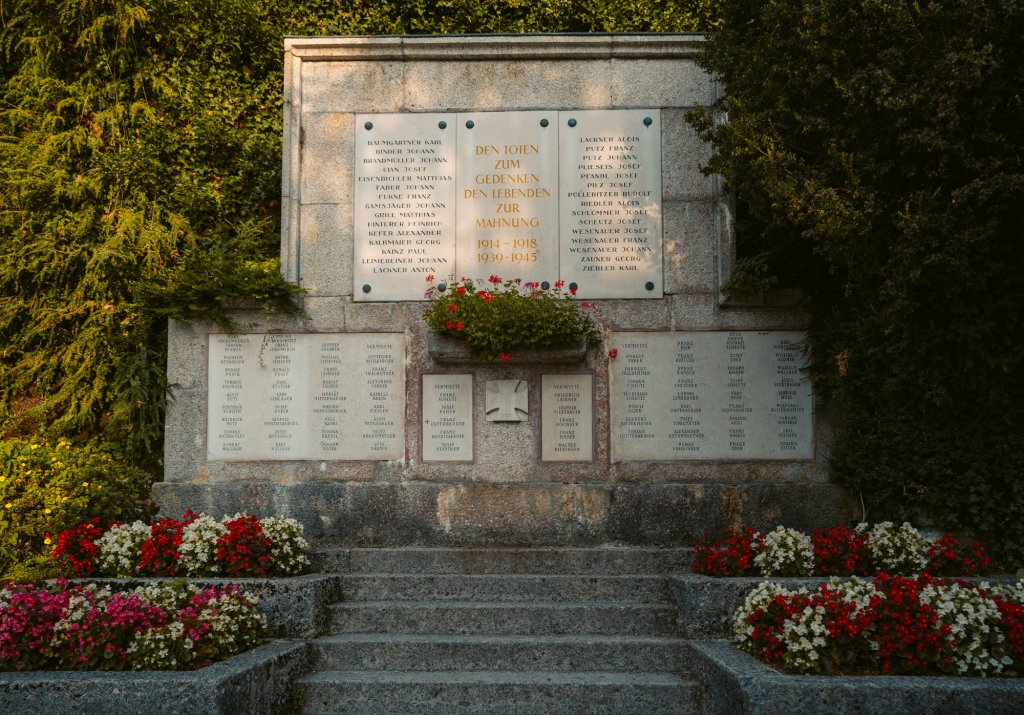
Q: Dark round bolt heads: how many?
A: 11